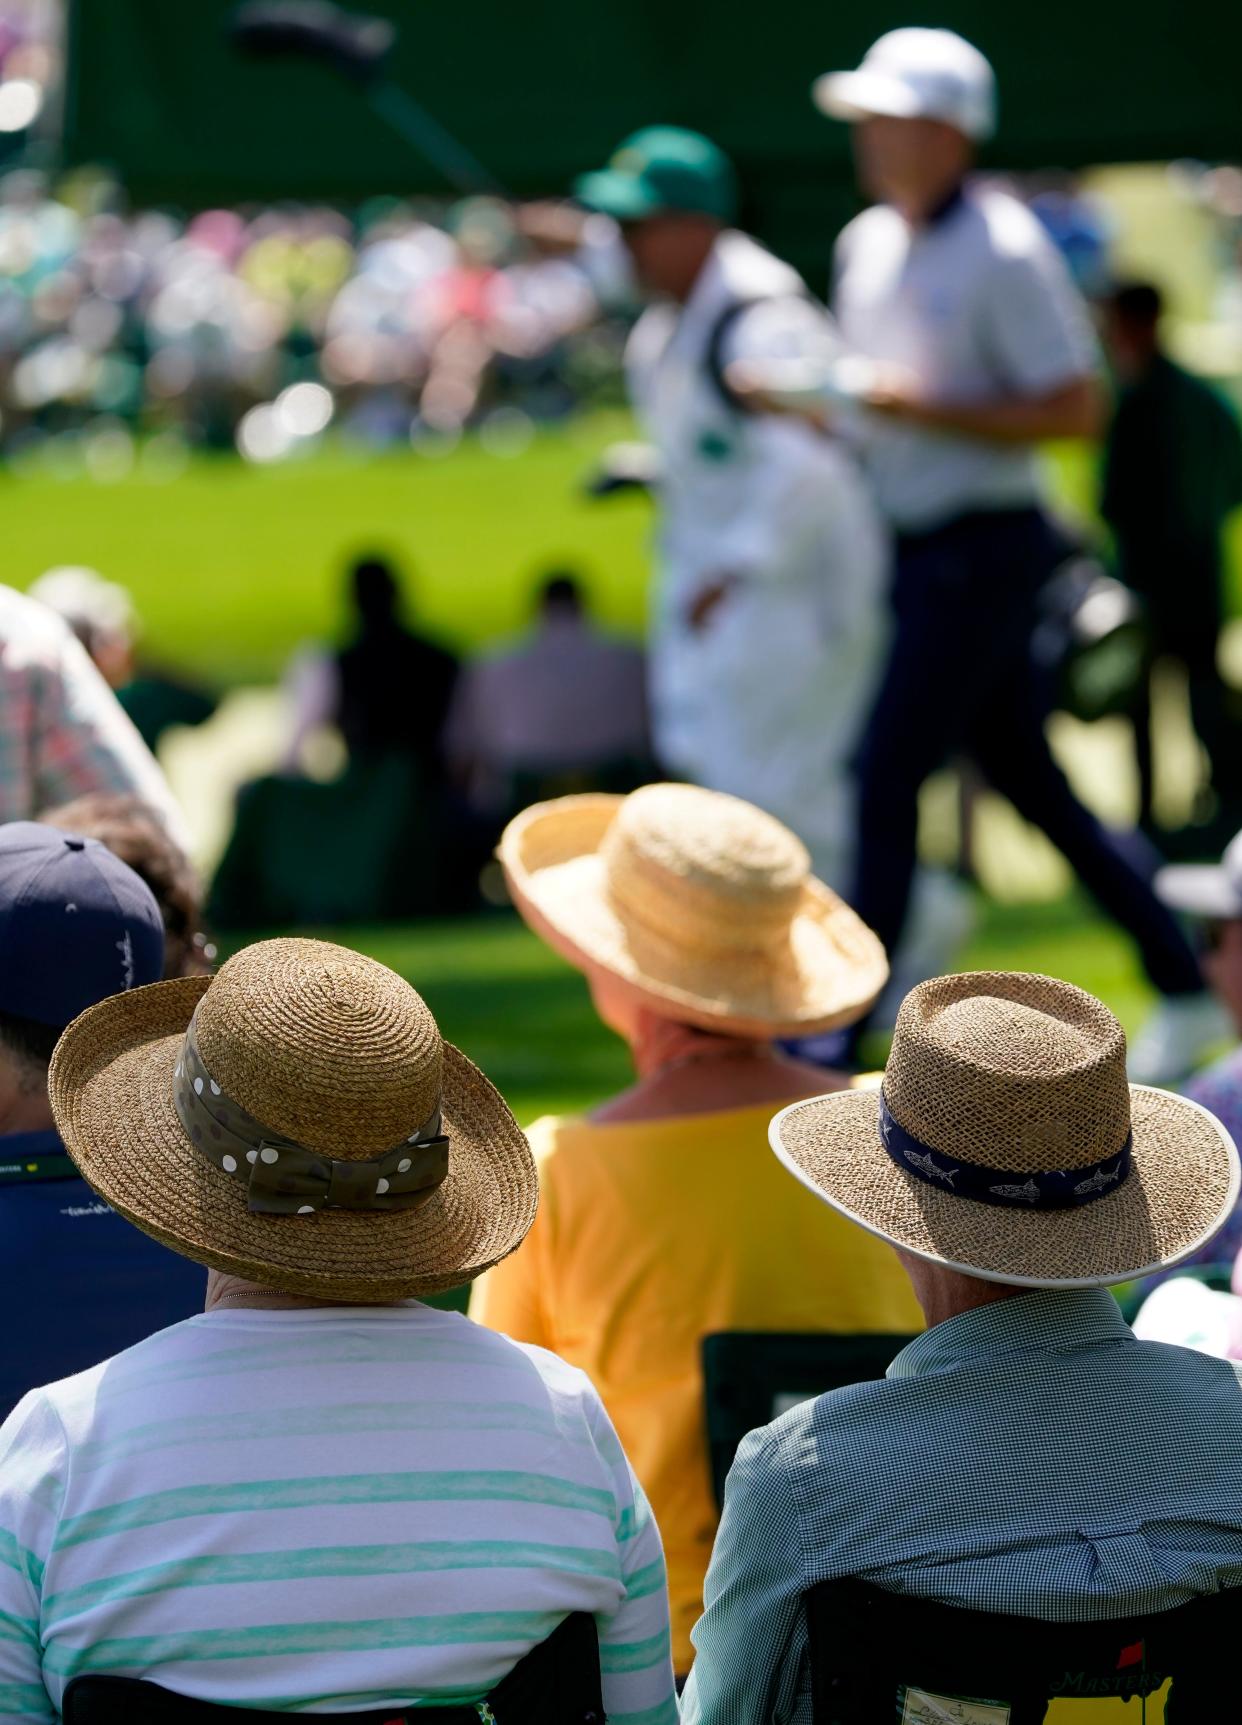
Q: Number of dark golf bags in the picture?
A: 1